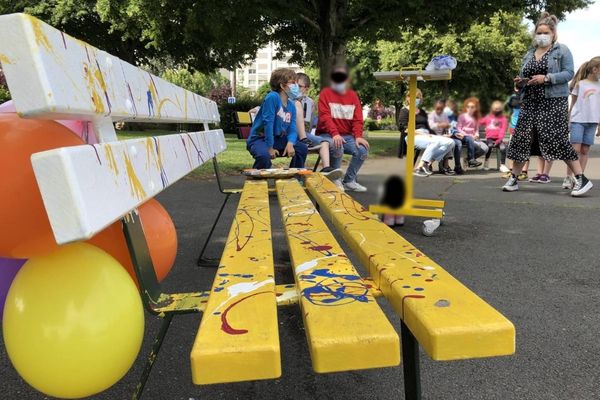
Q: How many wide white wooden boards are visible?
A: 2